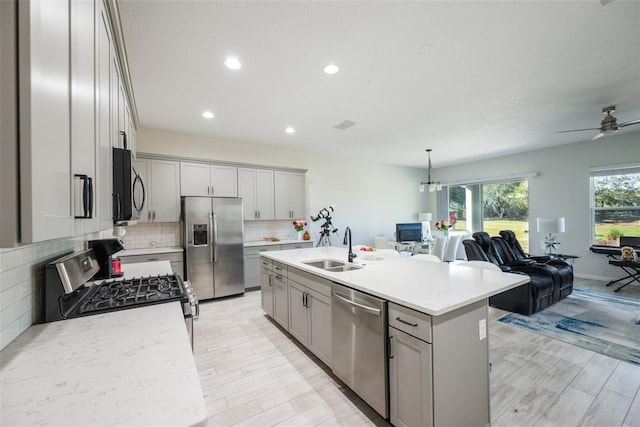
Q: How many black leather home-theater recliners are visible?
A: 2